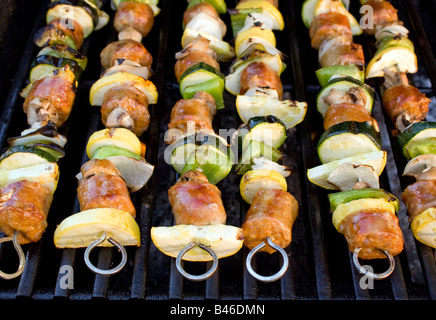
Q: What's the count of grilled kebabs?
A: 6